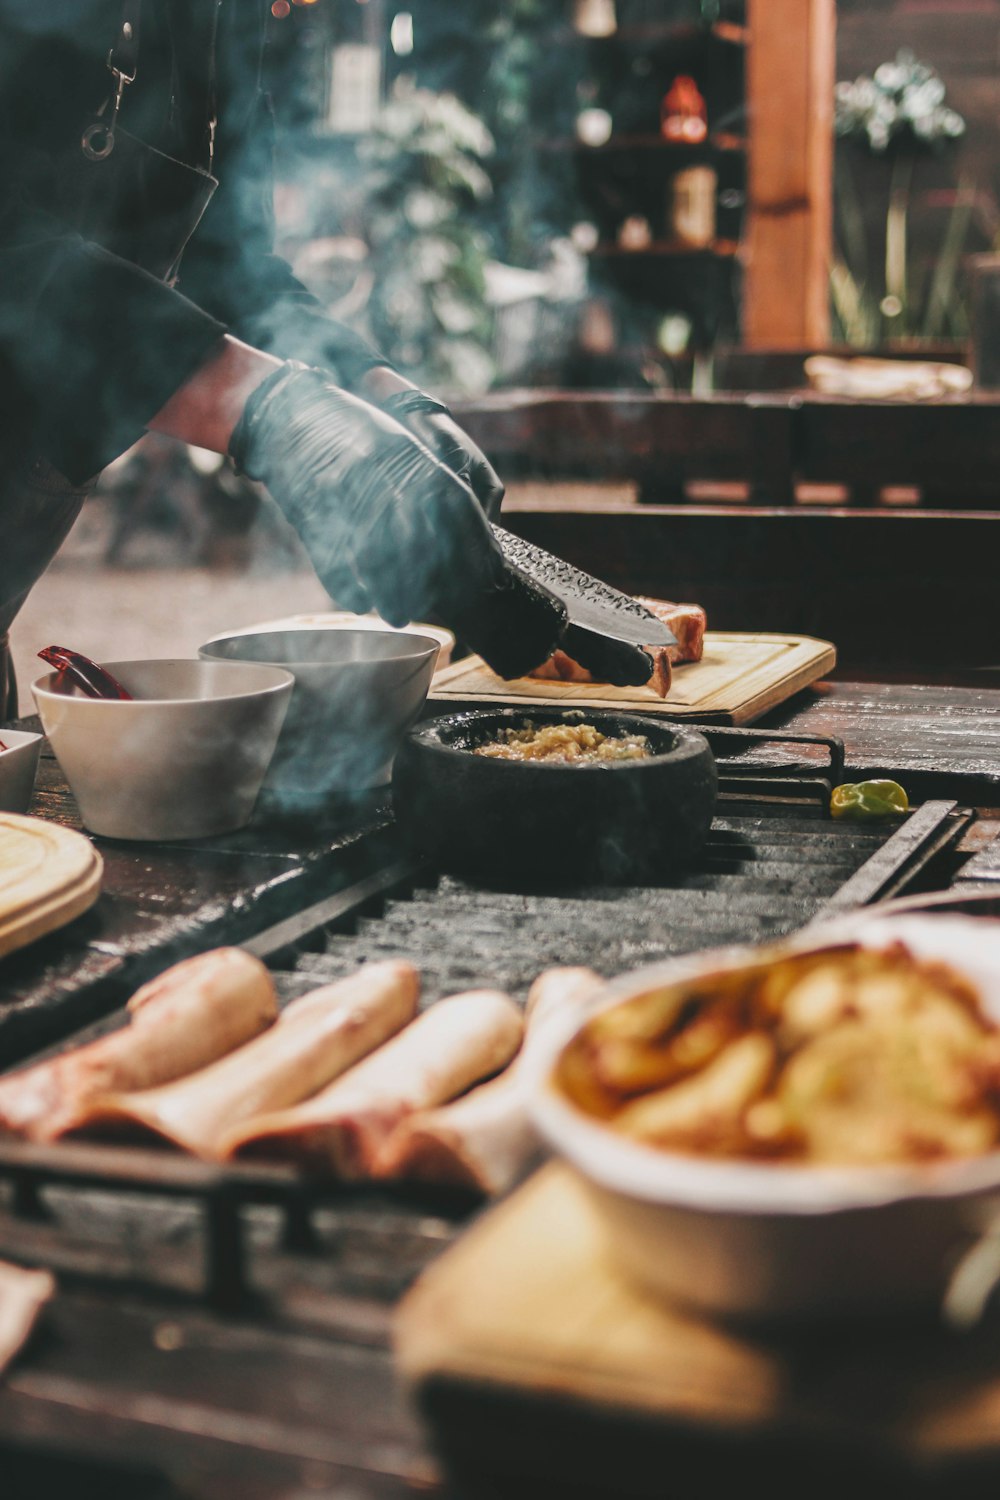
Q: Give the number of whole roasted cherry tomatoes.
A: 0